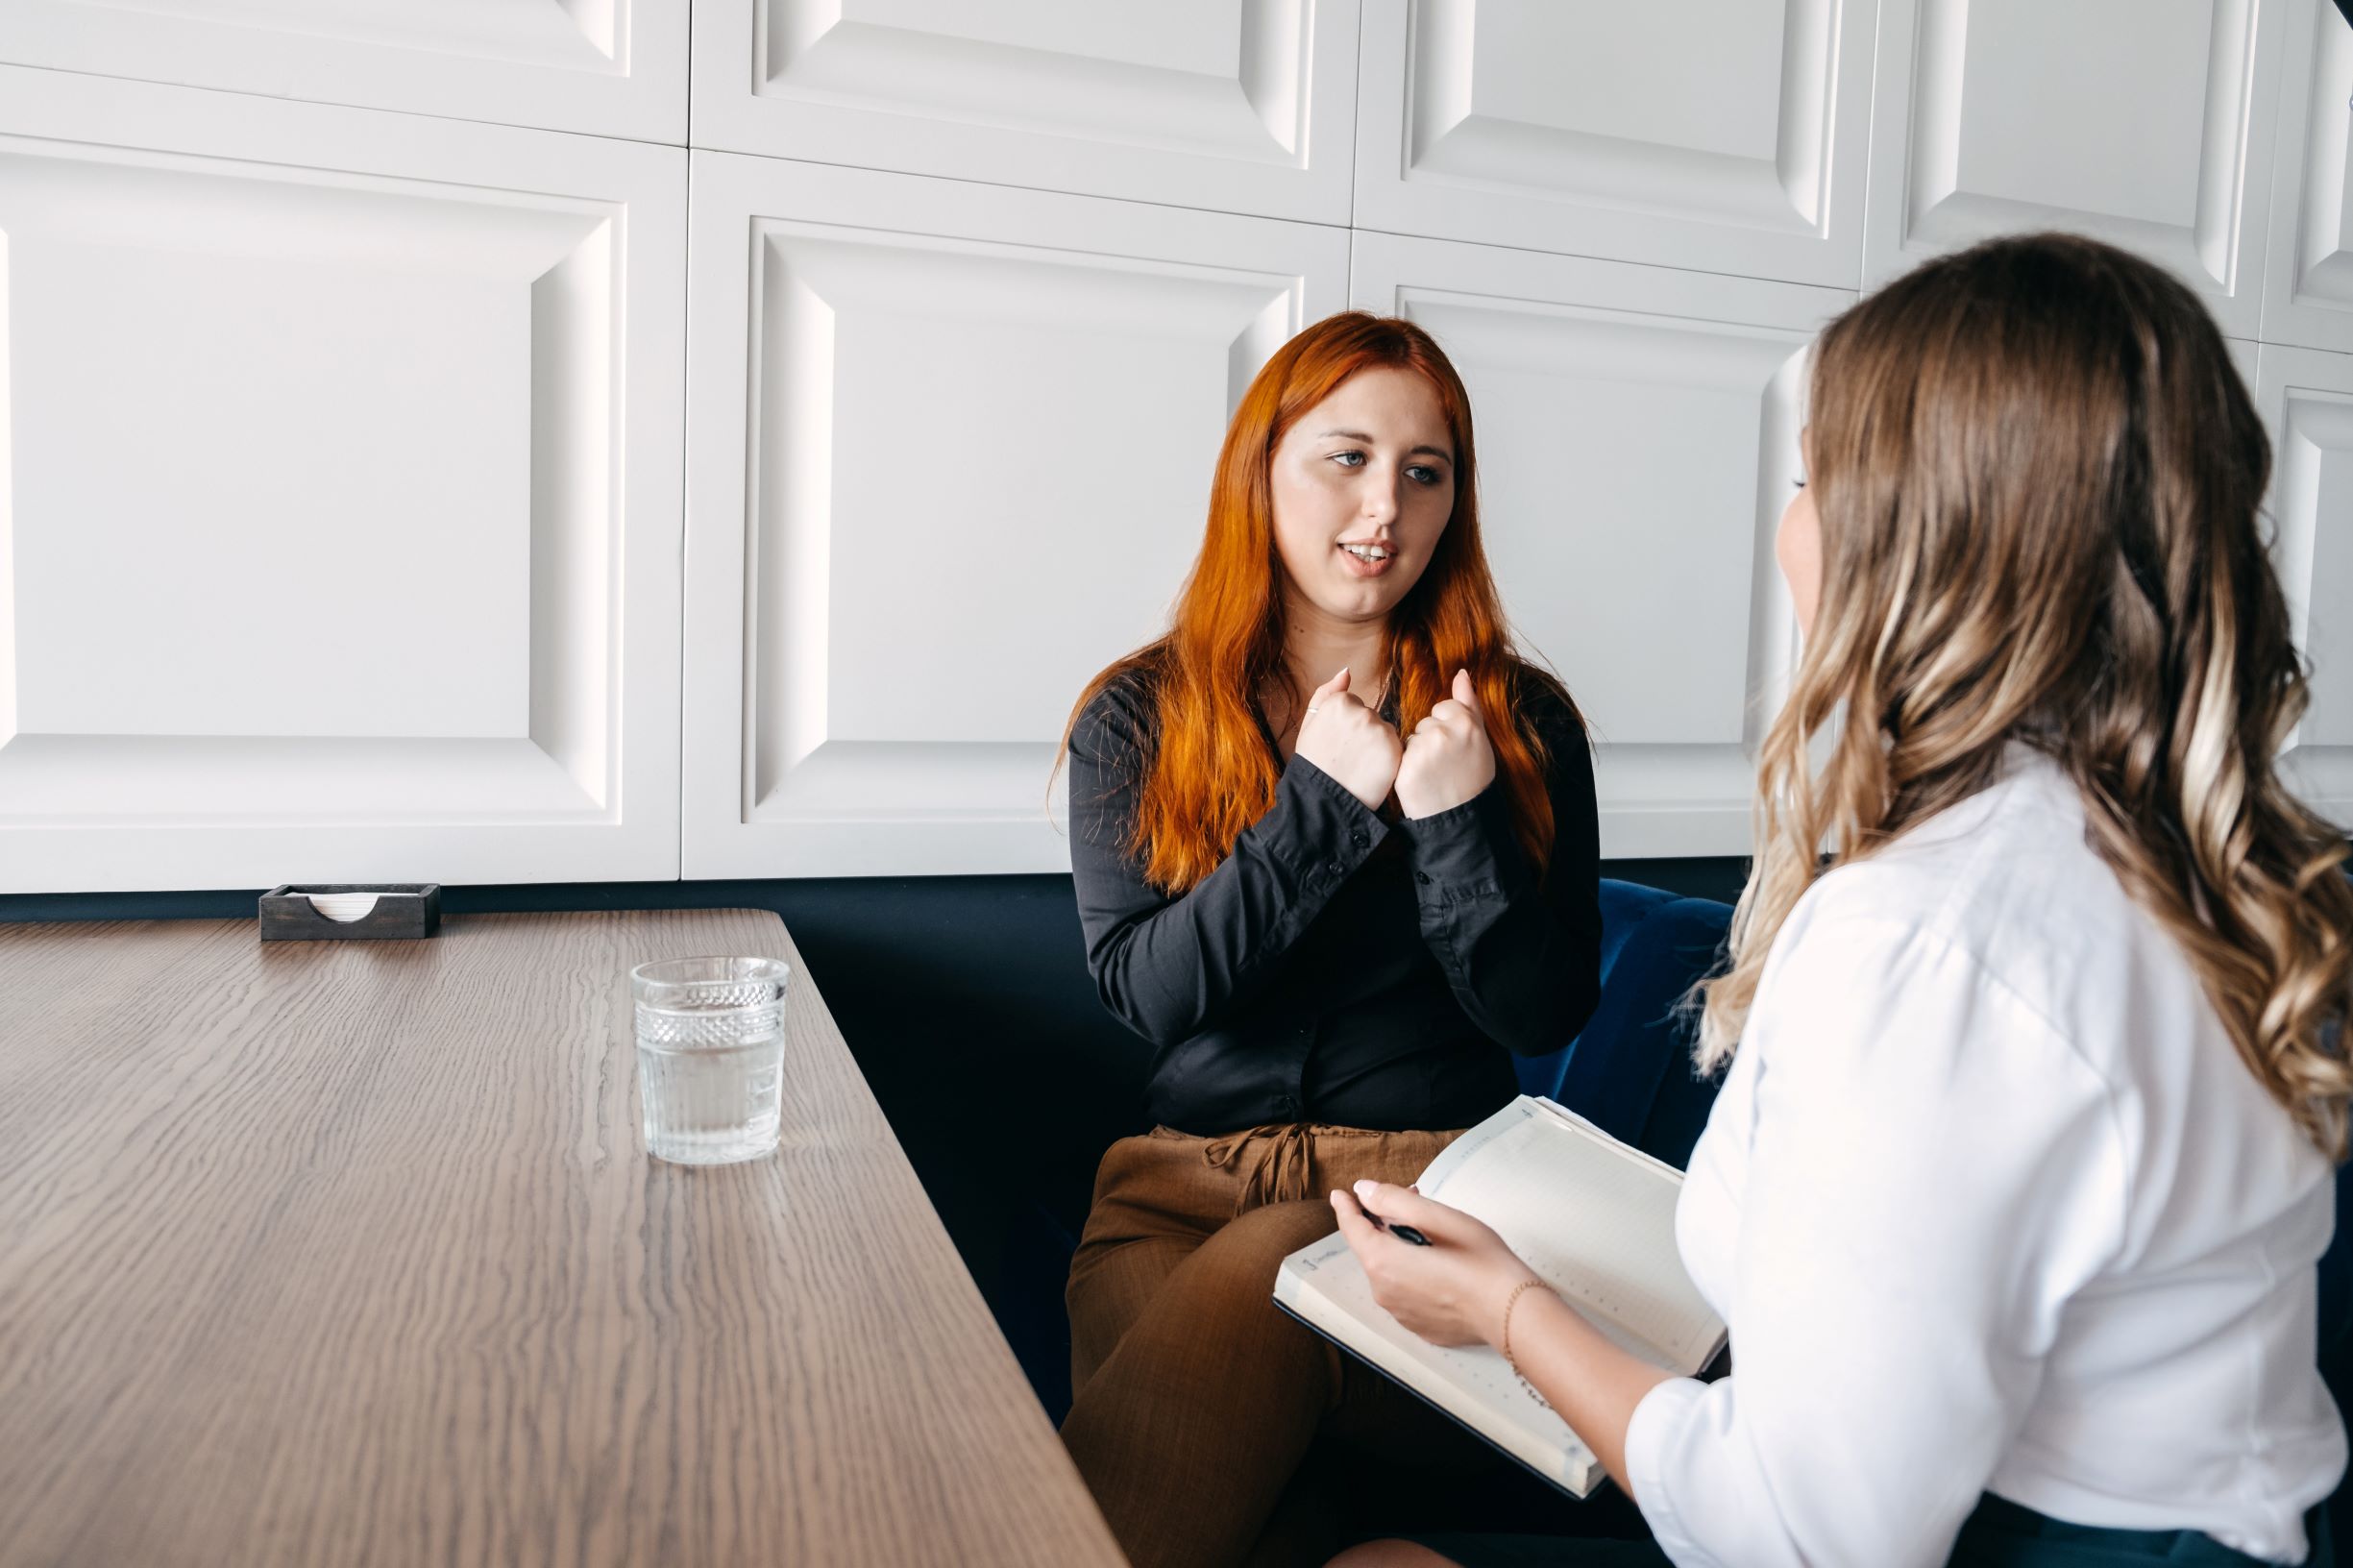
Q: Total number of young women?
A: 2